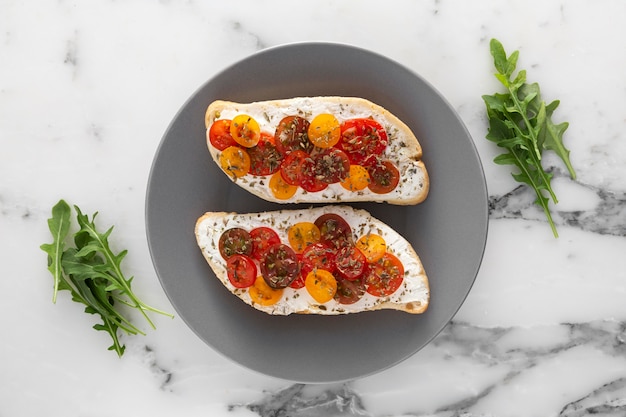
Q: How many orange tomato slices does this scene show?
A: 9